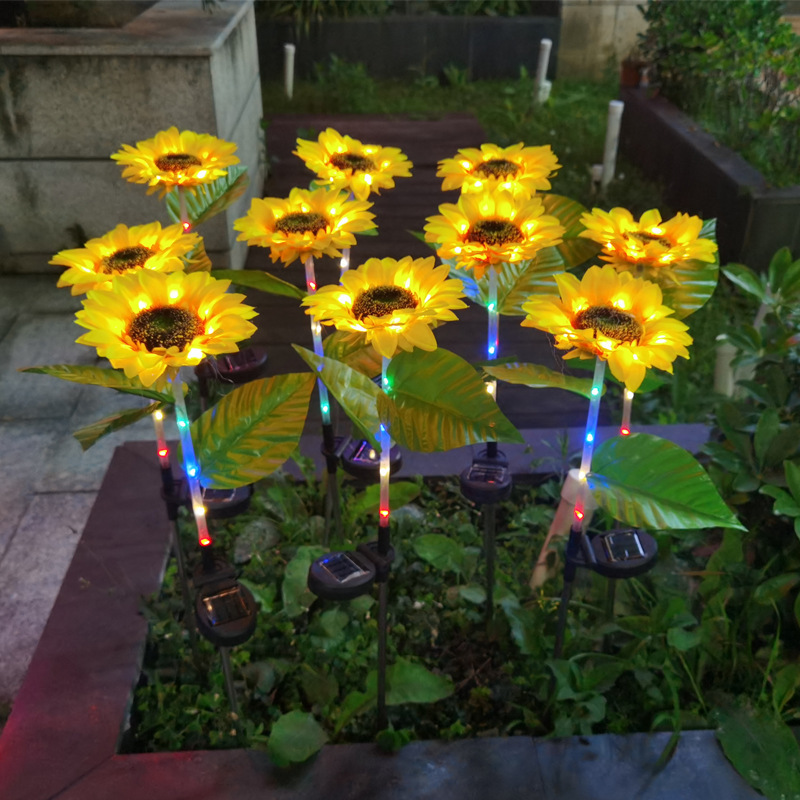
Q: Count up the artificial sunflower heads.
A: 10